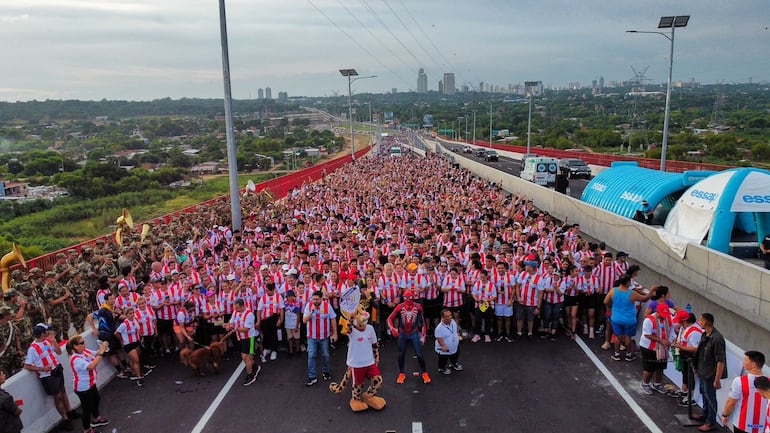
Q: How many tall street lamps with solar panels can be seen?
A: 3